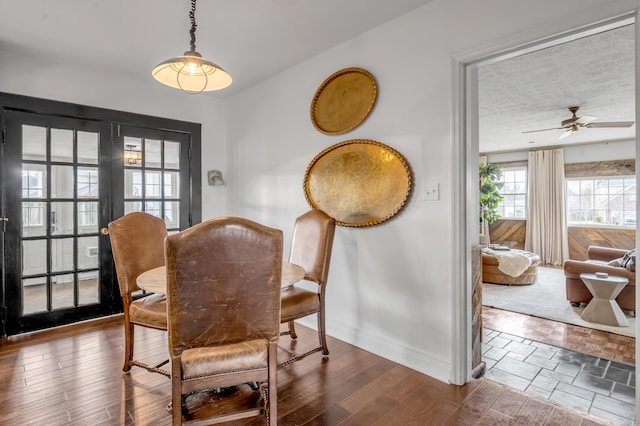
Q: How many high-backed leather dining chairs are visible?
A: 3